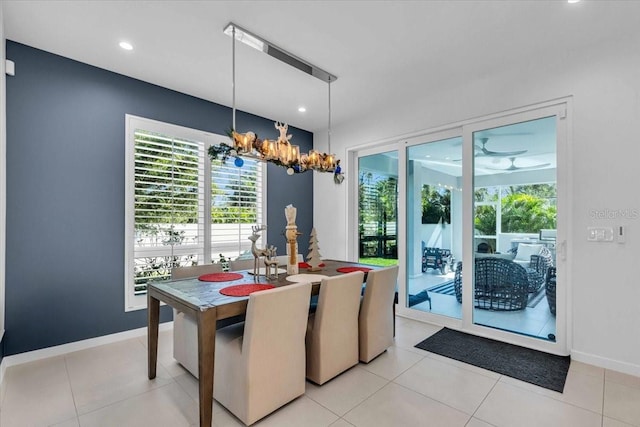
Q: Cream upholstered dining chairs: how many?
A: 6